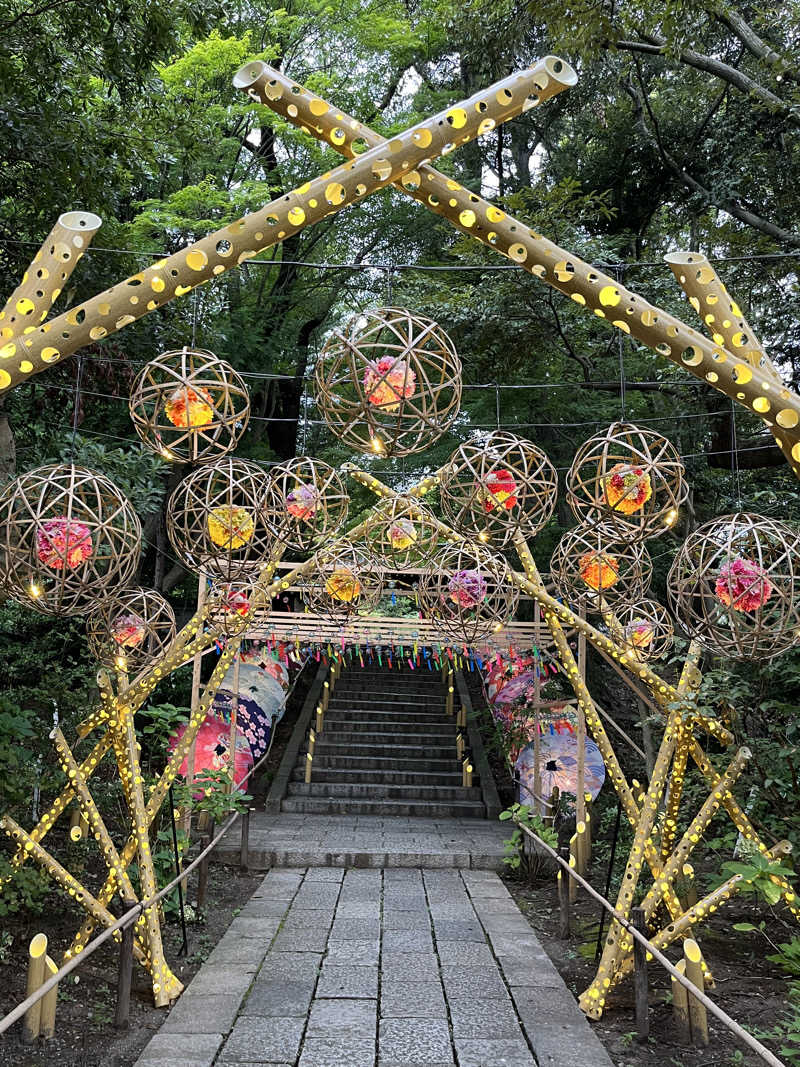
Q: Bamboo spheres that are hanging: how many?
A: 15